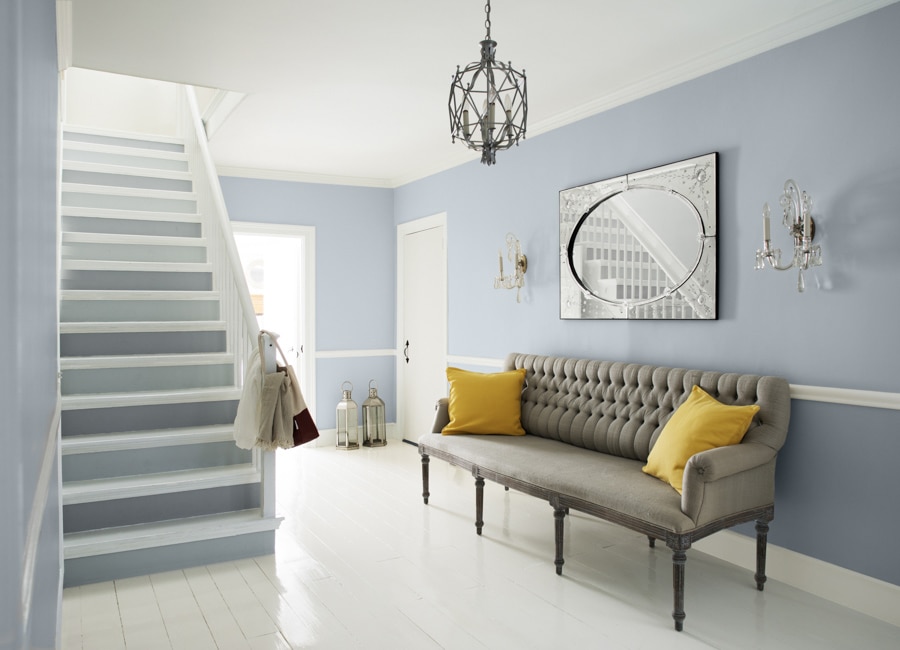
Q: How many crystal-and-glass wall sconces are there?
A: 2